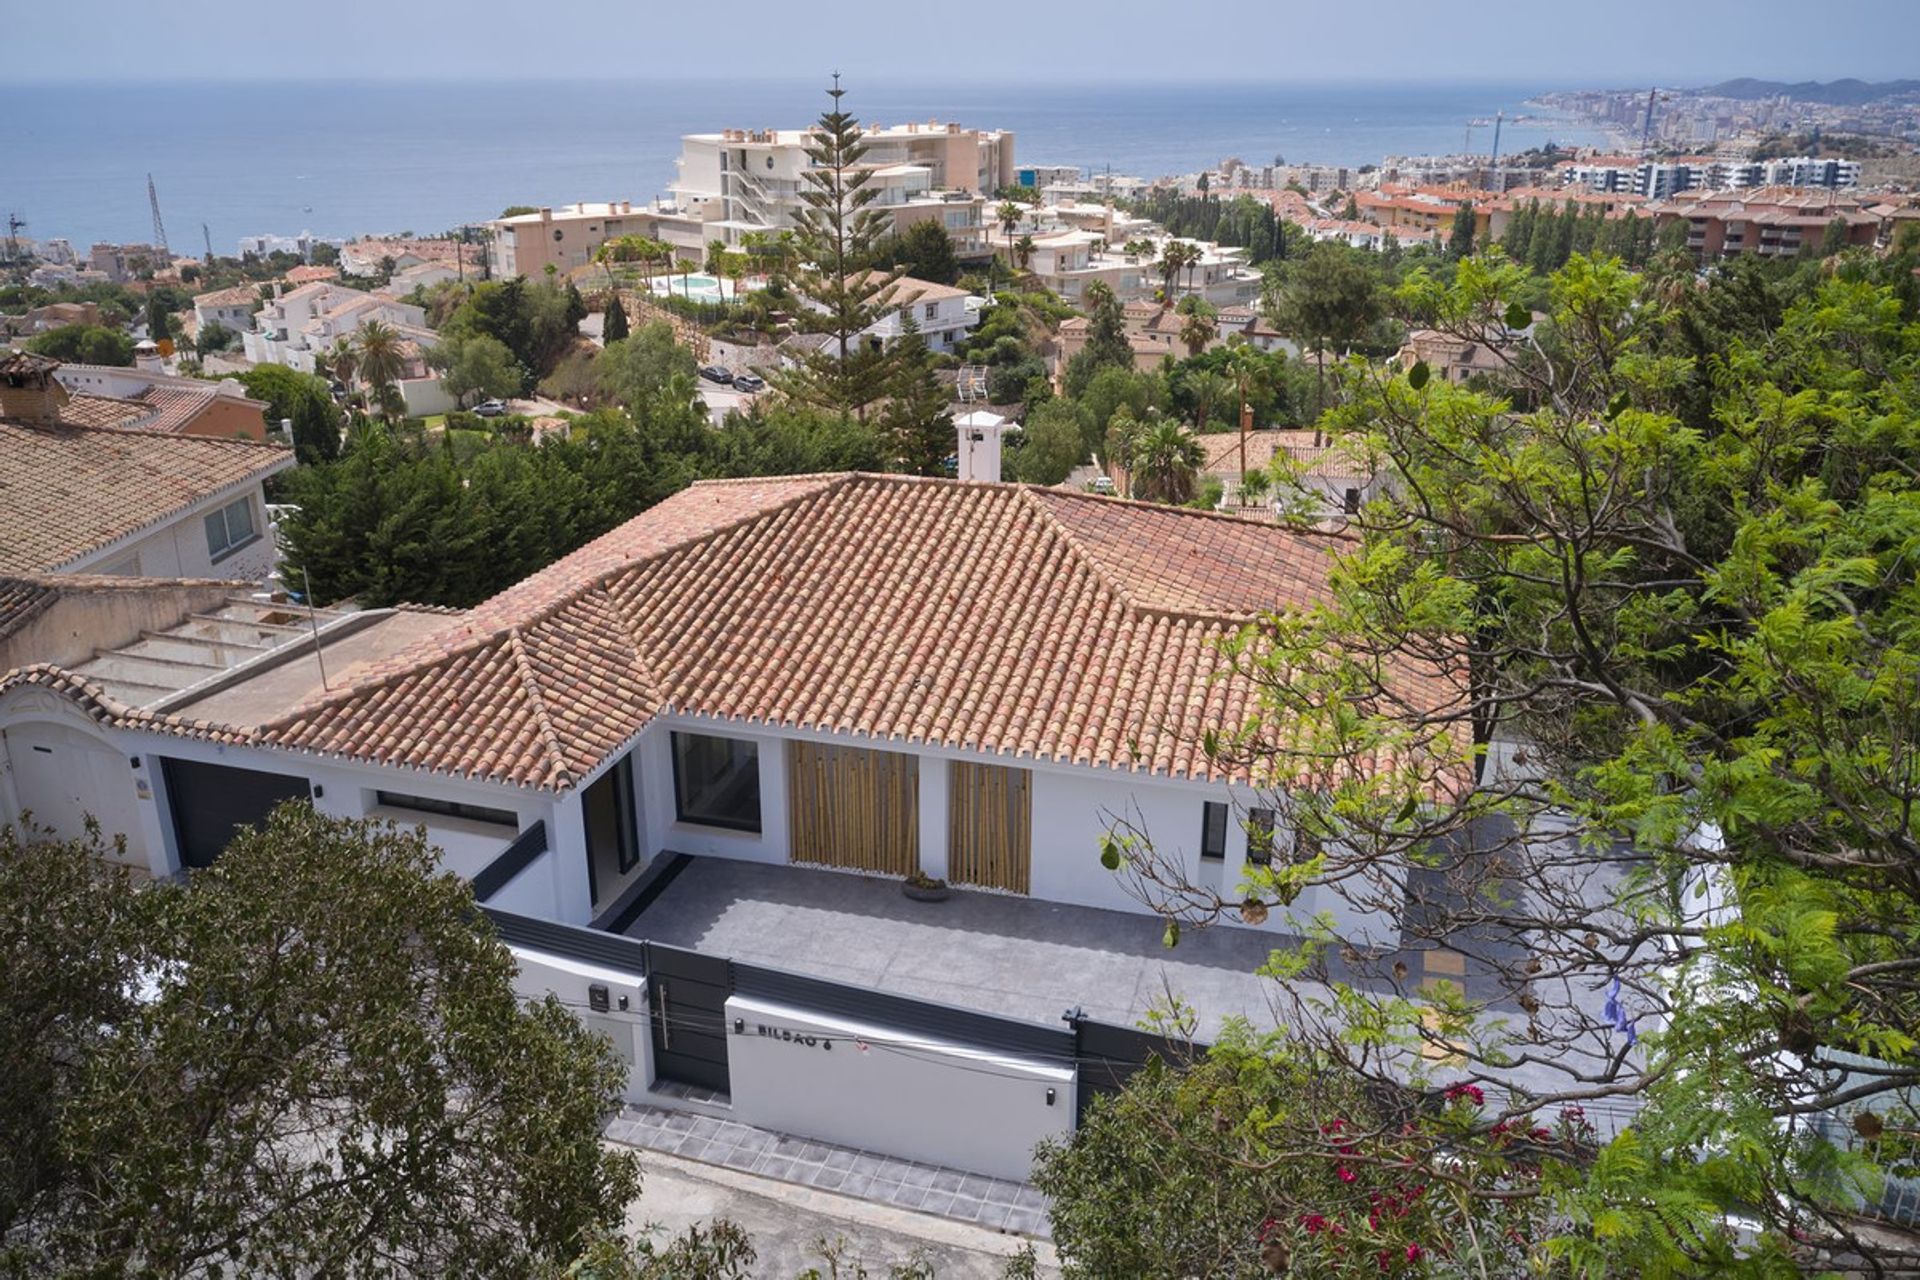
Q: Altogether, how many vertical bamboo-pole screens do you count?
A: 2